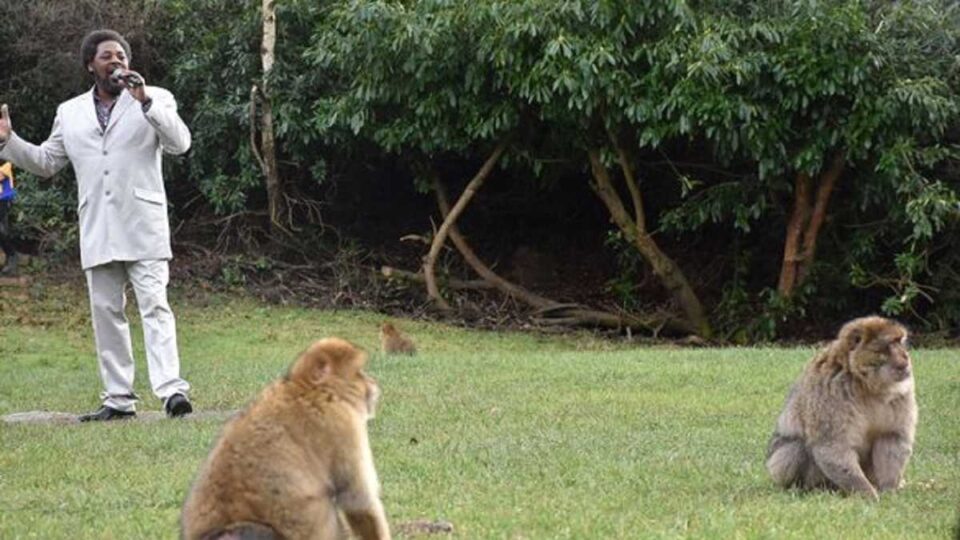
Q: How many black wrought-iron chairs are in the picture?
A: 0